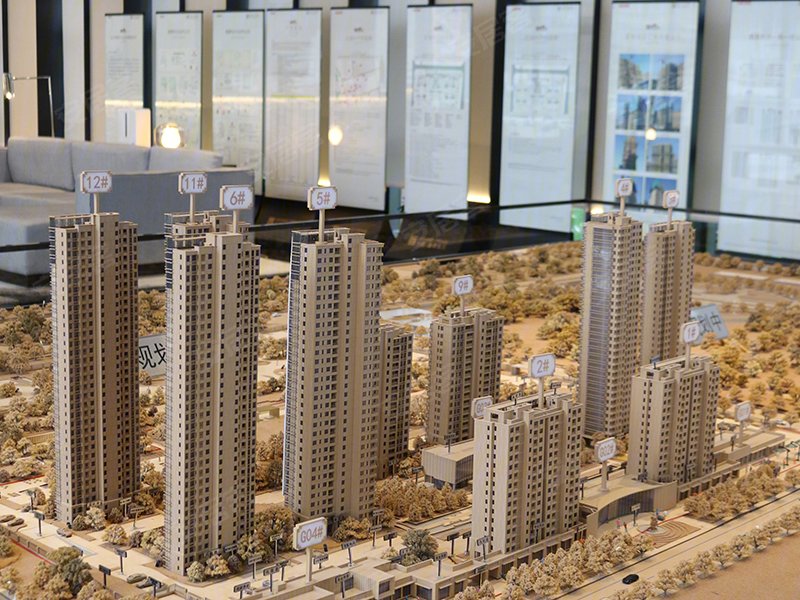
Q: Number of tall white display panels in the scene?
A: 9